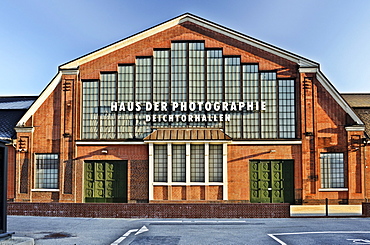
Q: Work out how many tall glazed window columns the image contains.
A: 12